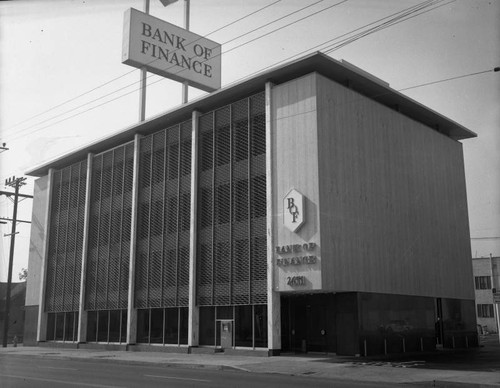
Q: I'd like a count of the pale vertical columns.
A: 5